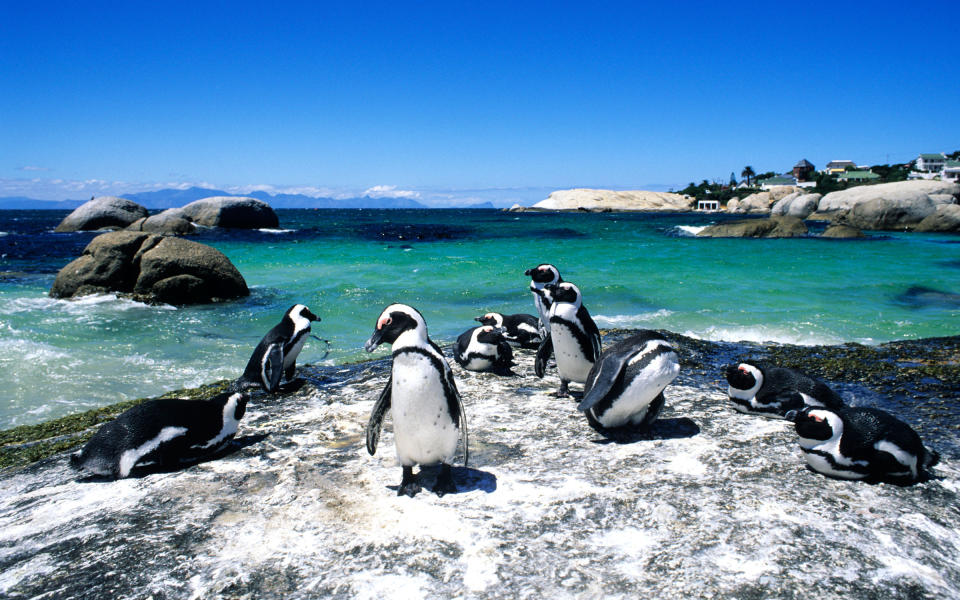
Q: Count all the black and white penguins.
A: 10